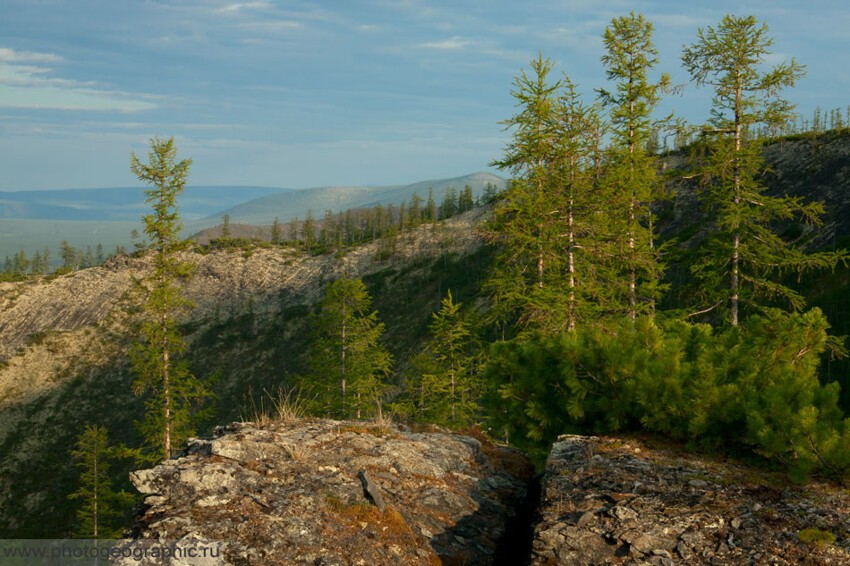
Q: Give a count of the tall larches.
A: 5